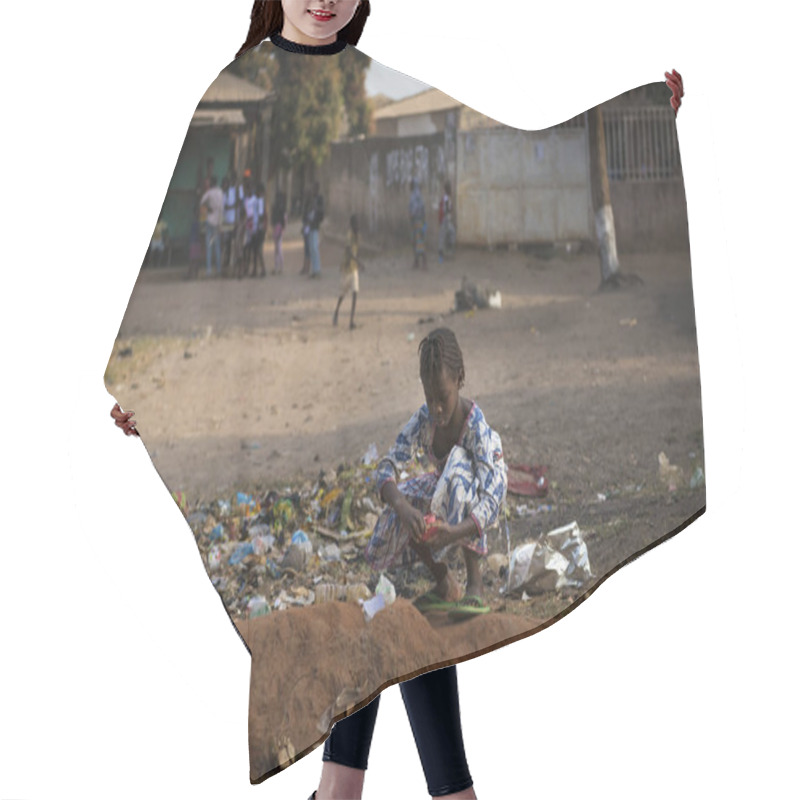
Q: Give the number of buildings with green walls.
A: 1